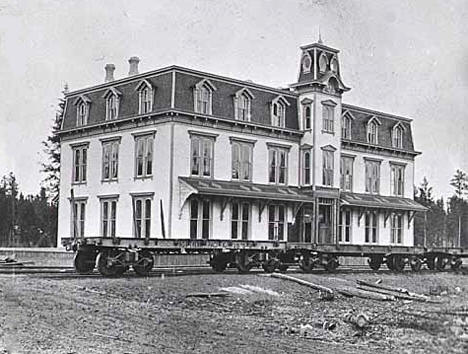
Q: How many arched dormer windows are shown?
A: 9